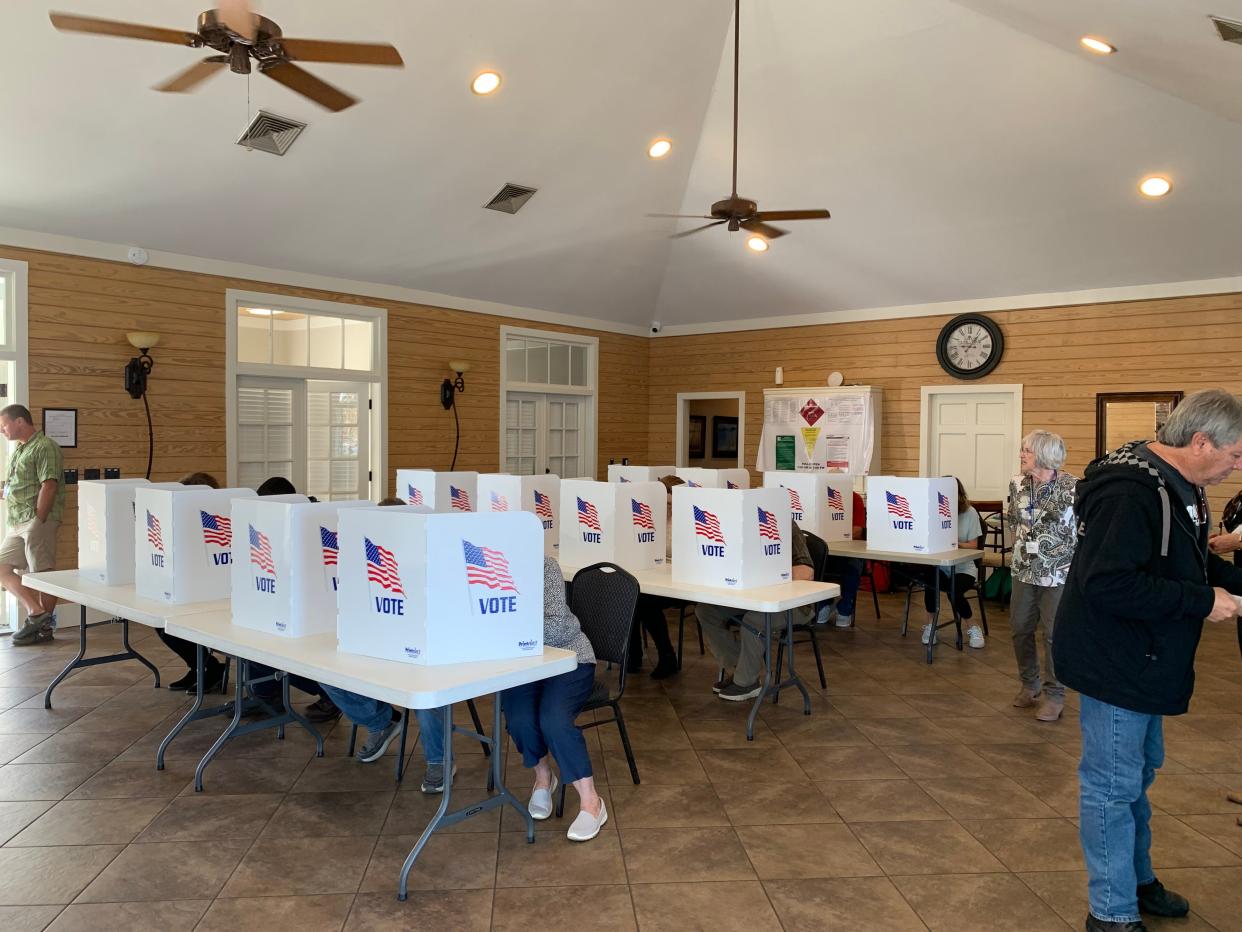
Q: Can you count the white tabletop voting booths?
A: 12